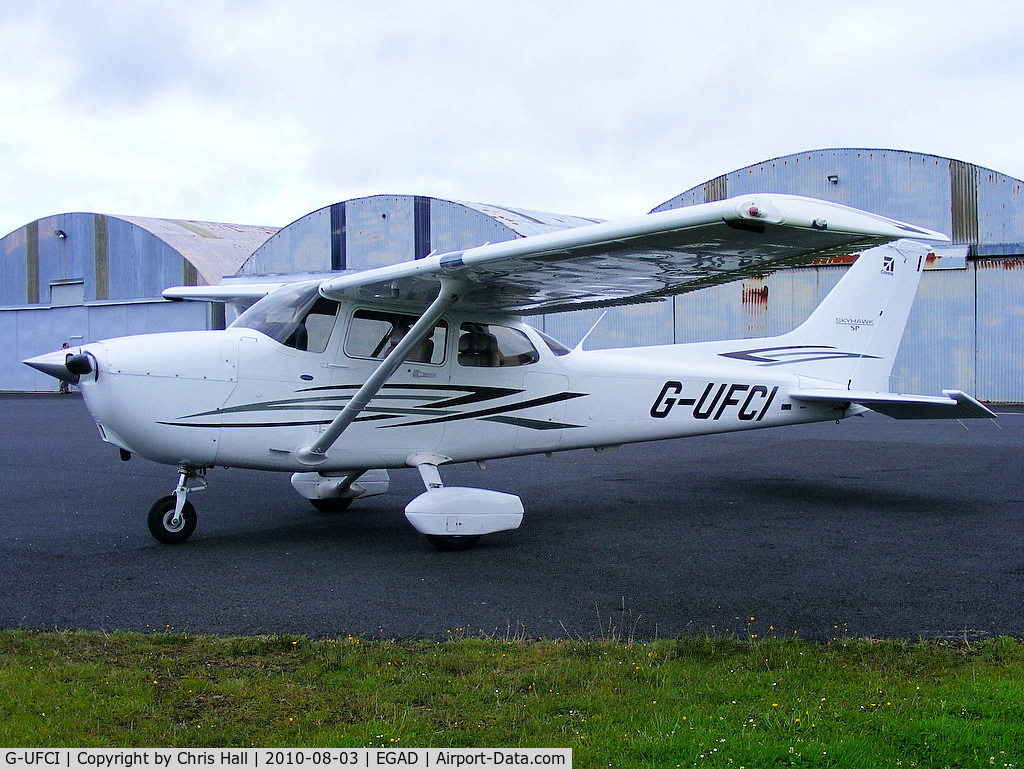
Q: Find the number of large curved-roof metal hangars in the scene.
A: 3